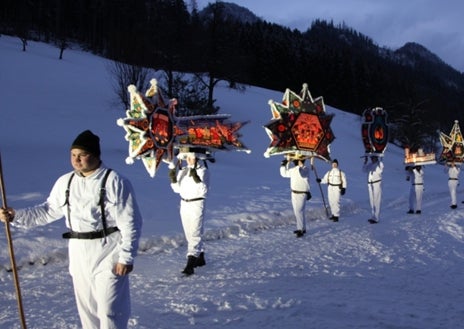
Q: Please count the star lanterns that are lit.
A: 3